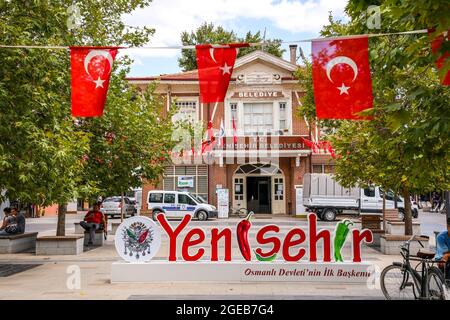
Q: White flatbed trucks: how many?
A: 1